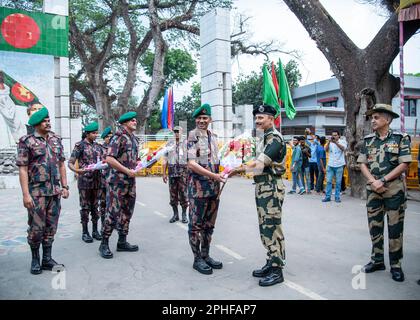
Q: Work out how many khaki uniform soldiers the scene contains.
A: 2